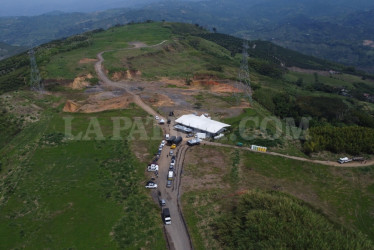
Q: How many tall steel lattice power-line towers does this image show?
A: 2